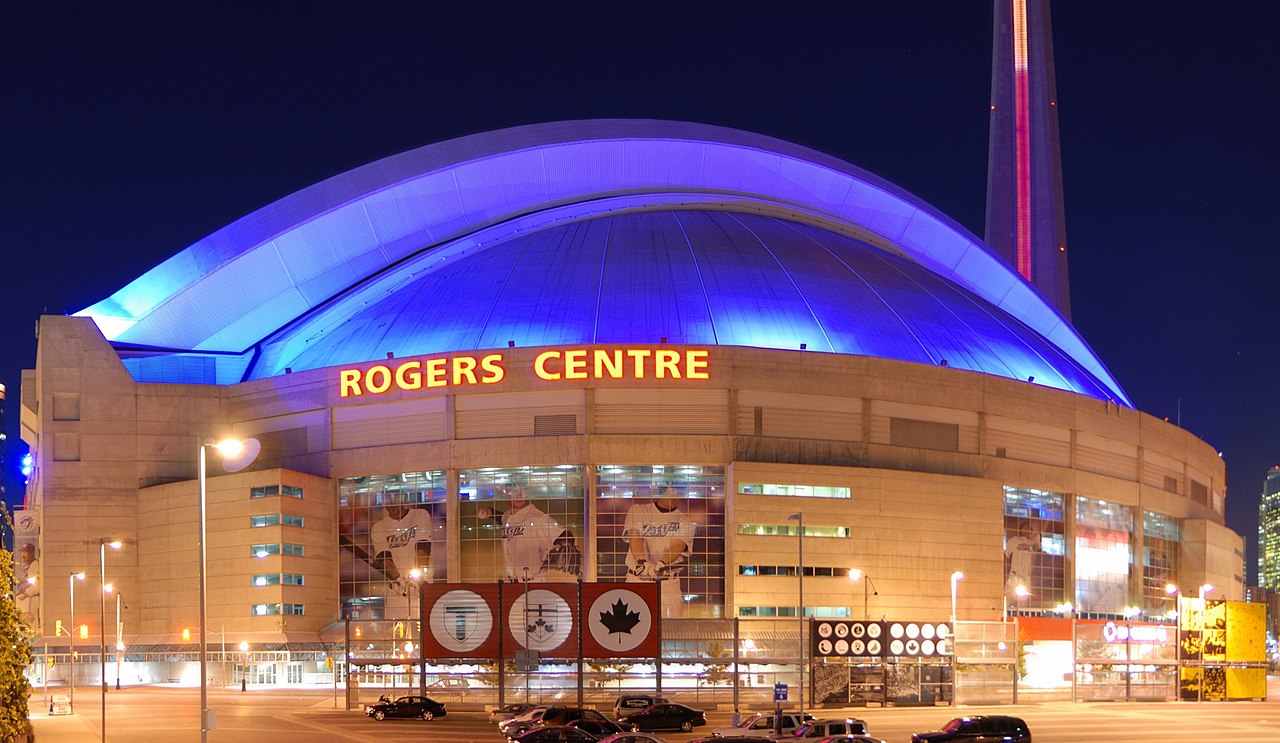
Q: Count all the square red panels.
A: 3